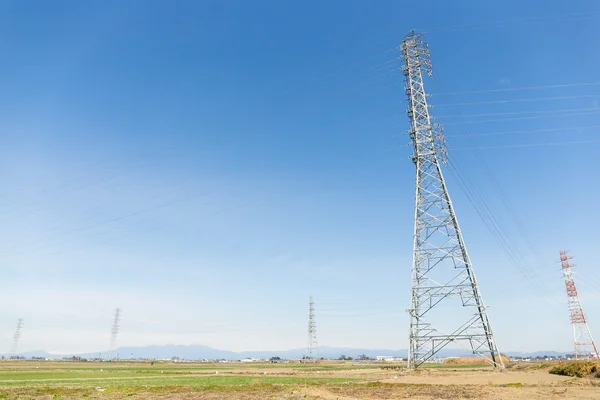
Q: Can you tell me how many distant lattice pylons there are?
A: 4